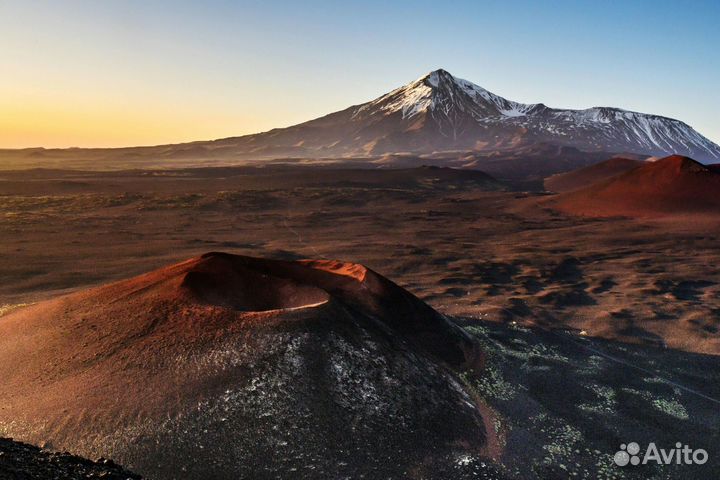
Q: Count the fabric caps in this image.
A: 0